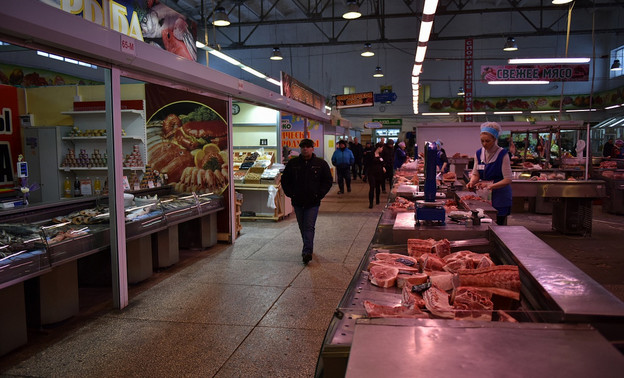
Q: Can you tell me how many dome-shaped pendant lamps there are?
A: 9